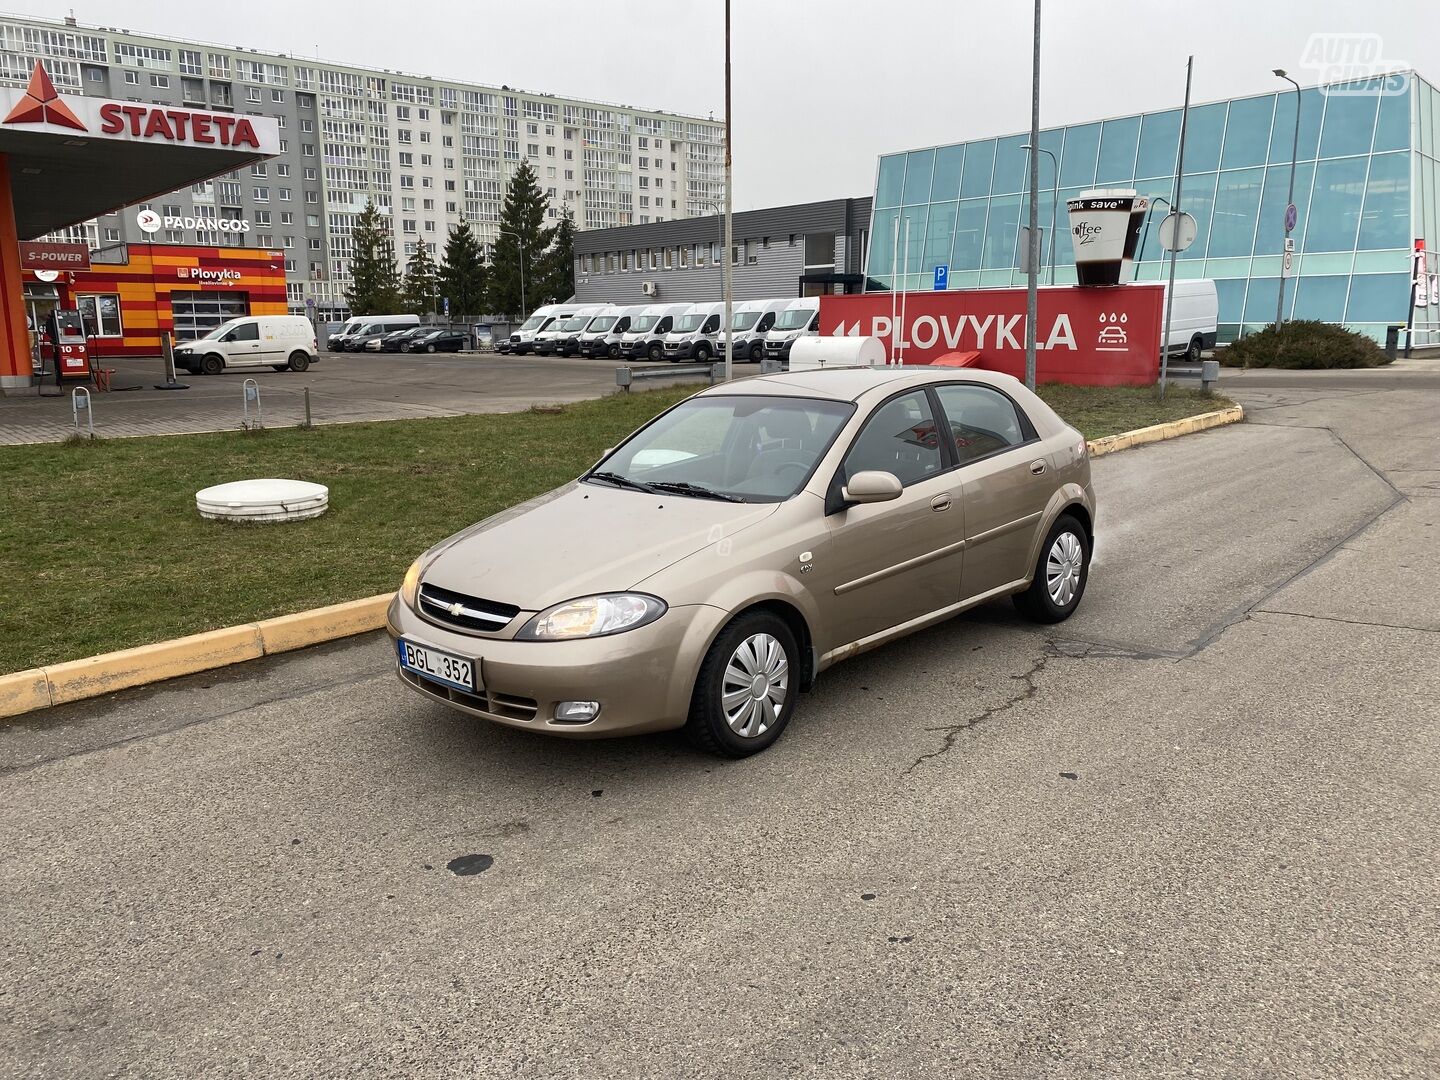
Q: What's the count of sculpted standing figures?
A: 0